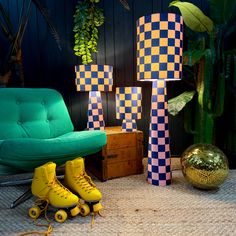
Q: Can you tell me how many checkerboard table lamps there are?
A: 2